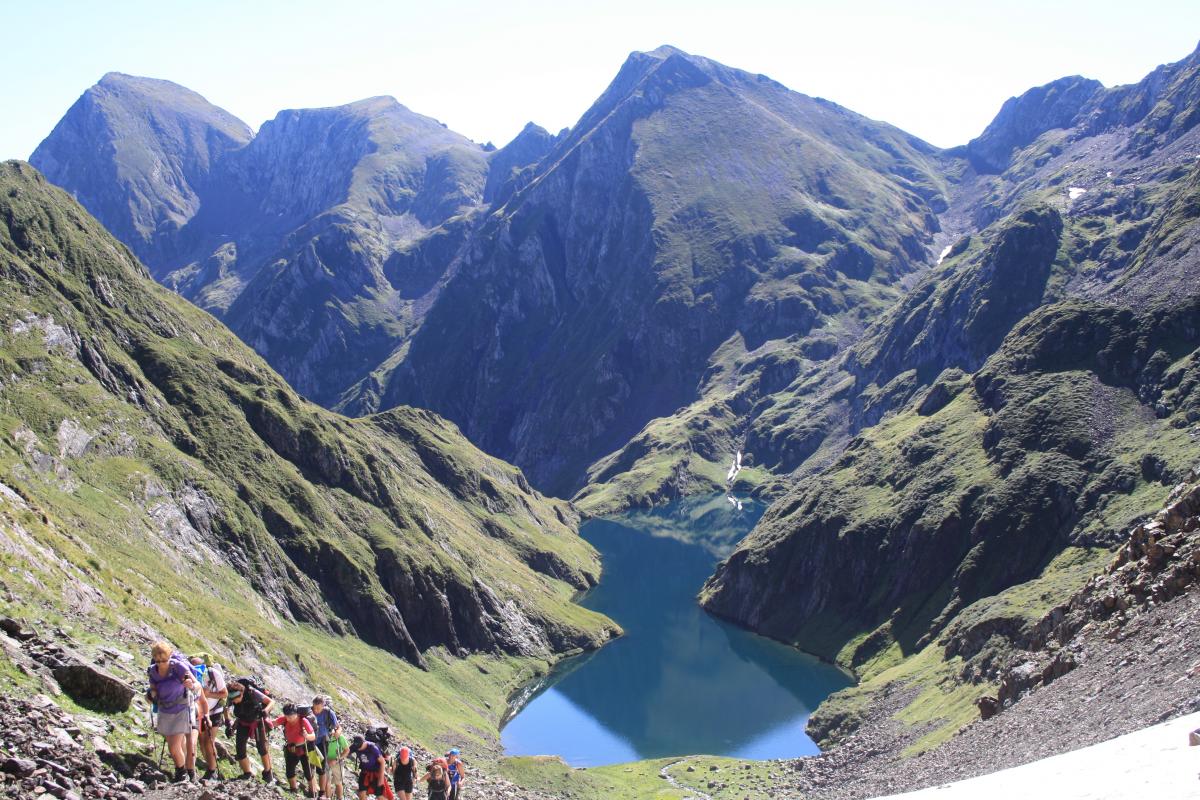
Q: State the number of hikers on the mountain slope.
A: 11